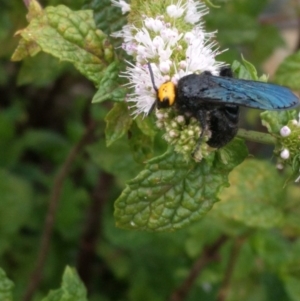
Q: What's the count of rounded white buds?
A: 2